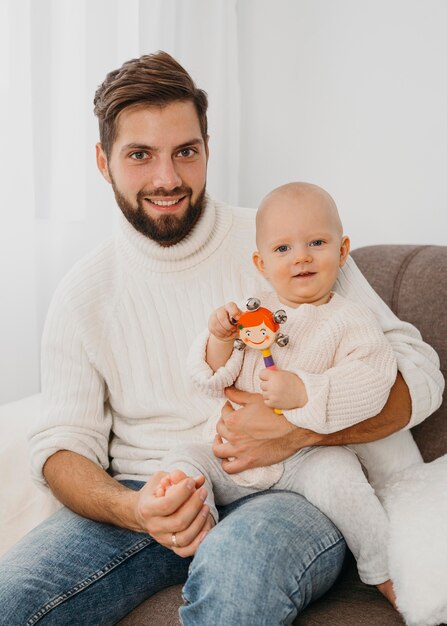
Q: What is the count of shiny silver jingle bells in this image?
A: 5